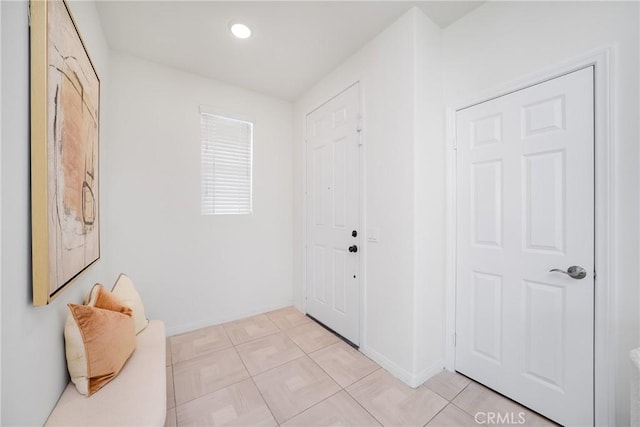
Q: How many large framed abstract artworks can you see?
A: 1